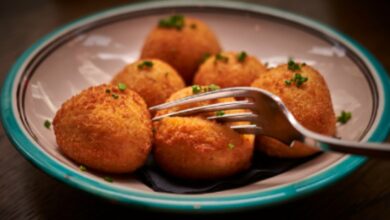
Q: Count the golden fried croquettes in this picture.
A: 6